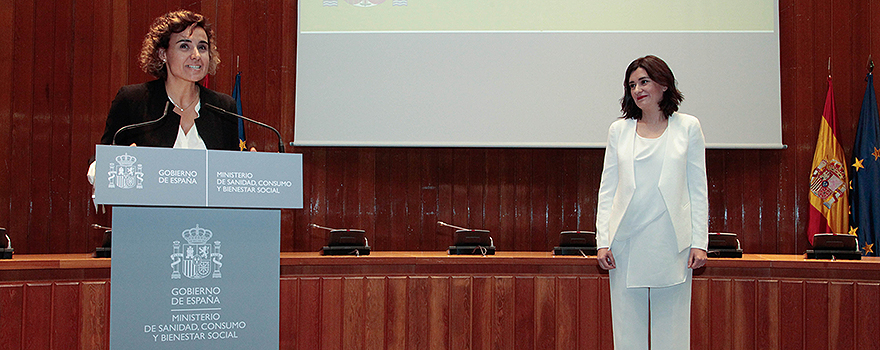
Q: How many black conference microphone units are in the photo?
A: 7